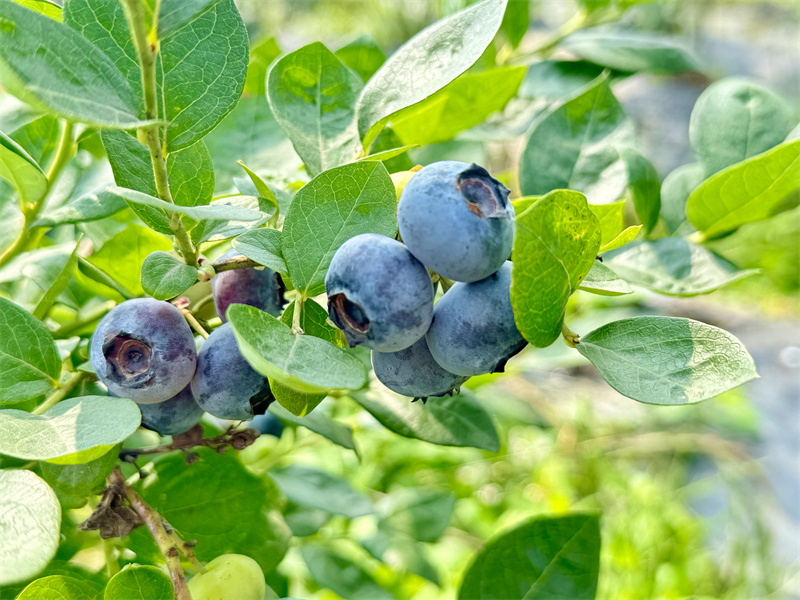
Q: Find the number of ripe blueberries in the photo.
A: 8